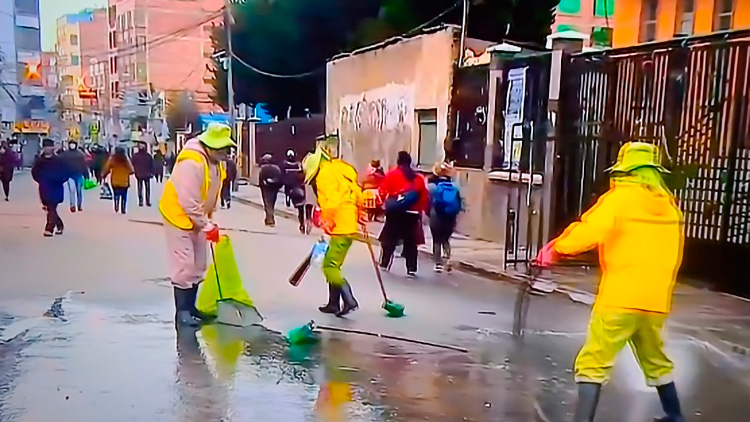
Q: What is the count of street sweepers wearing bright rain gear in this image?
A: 3